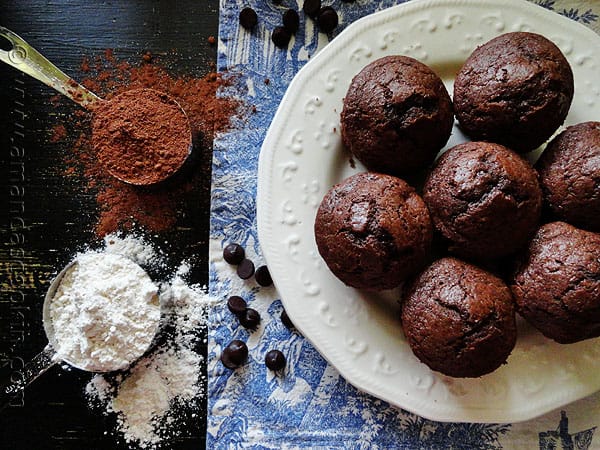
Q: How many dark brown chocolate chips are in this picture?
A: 13